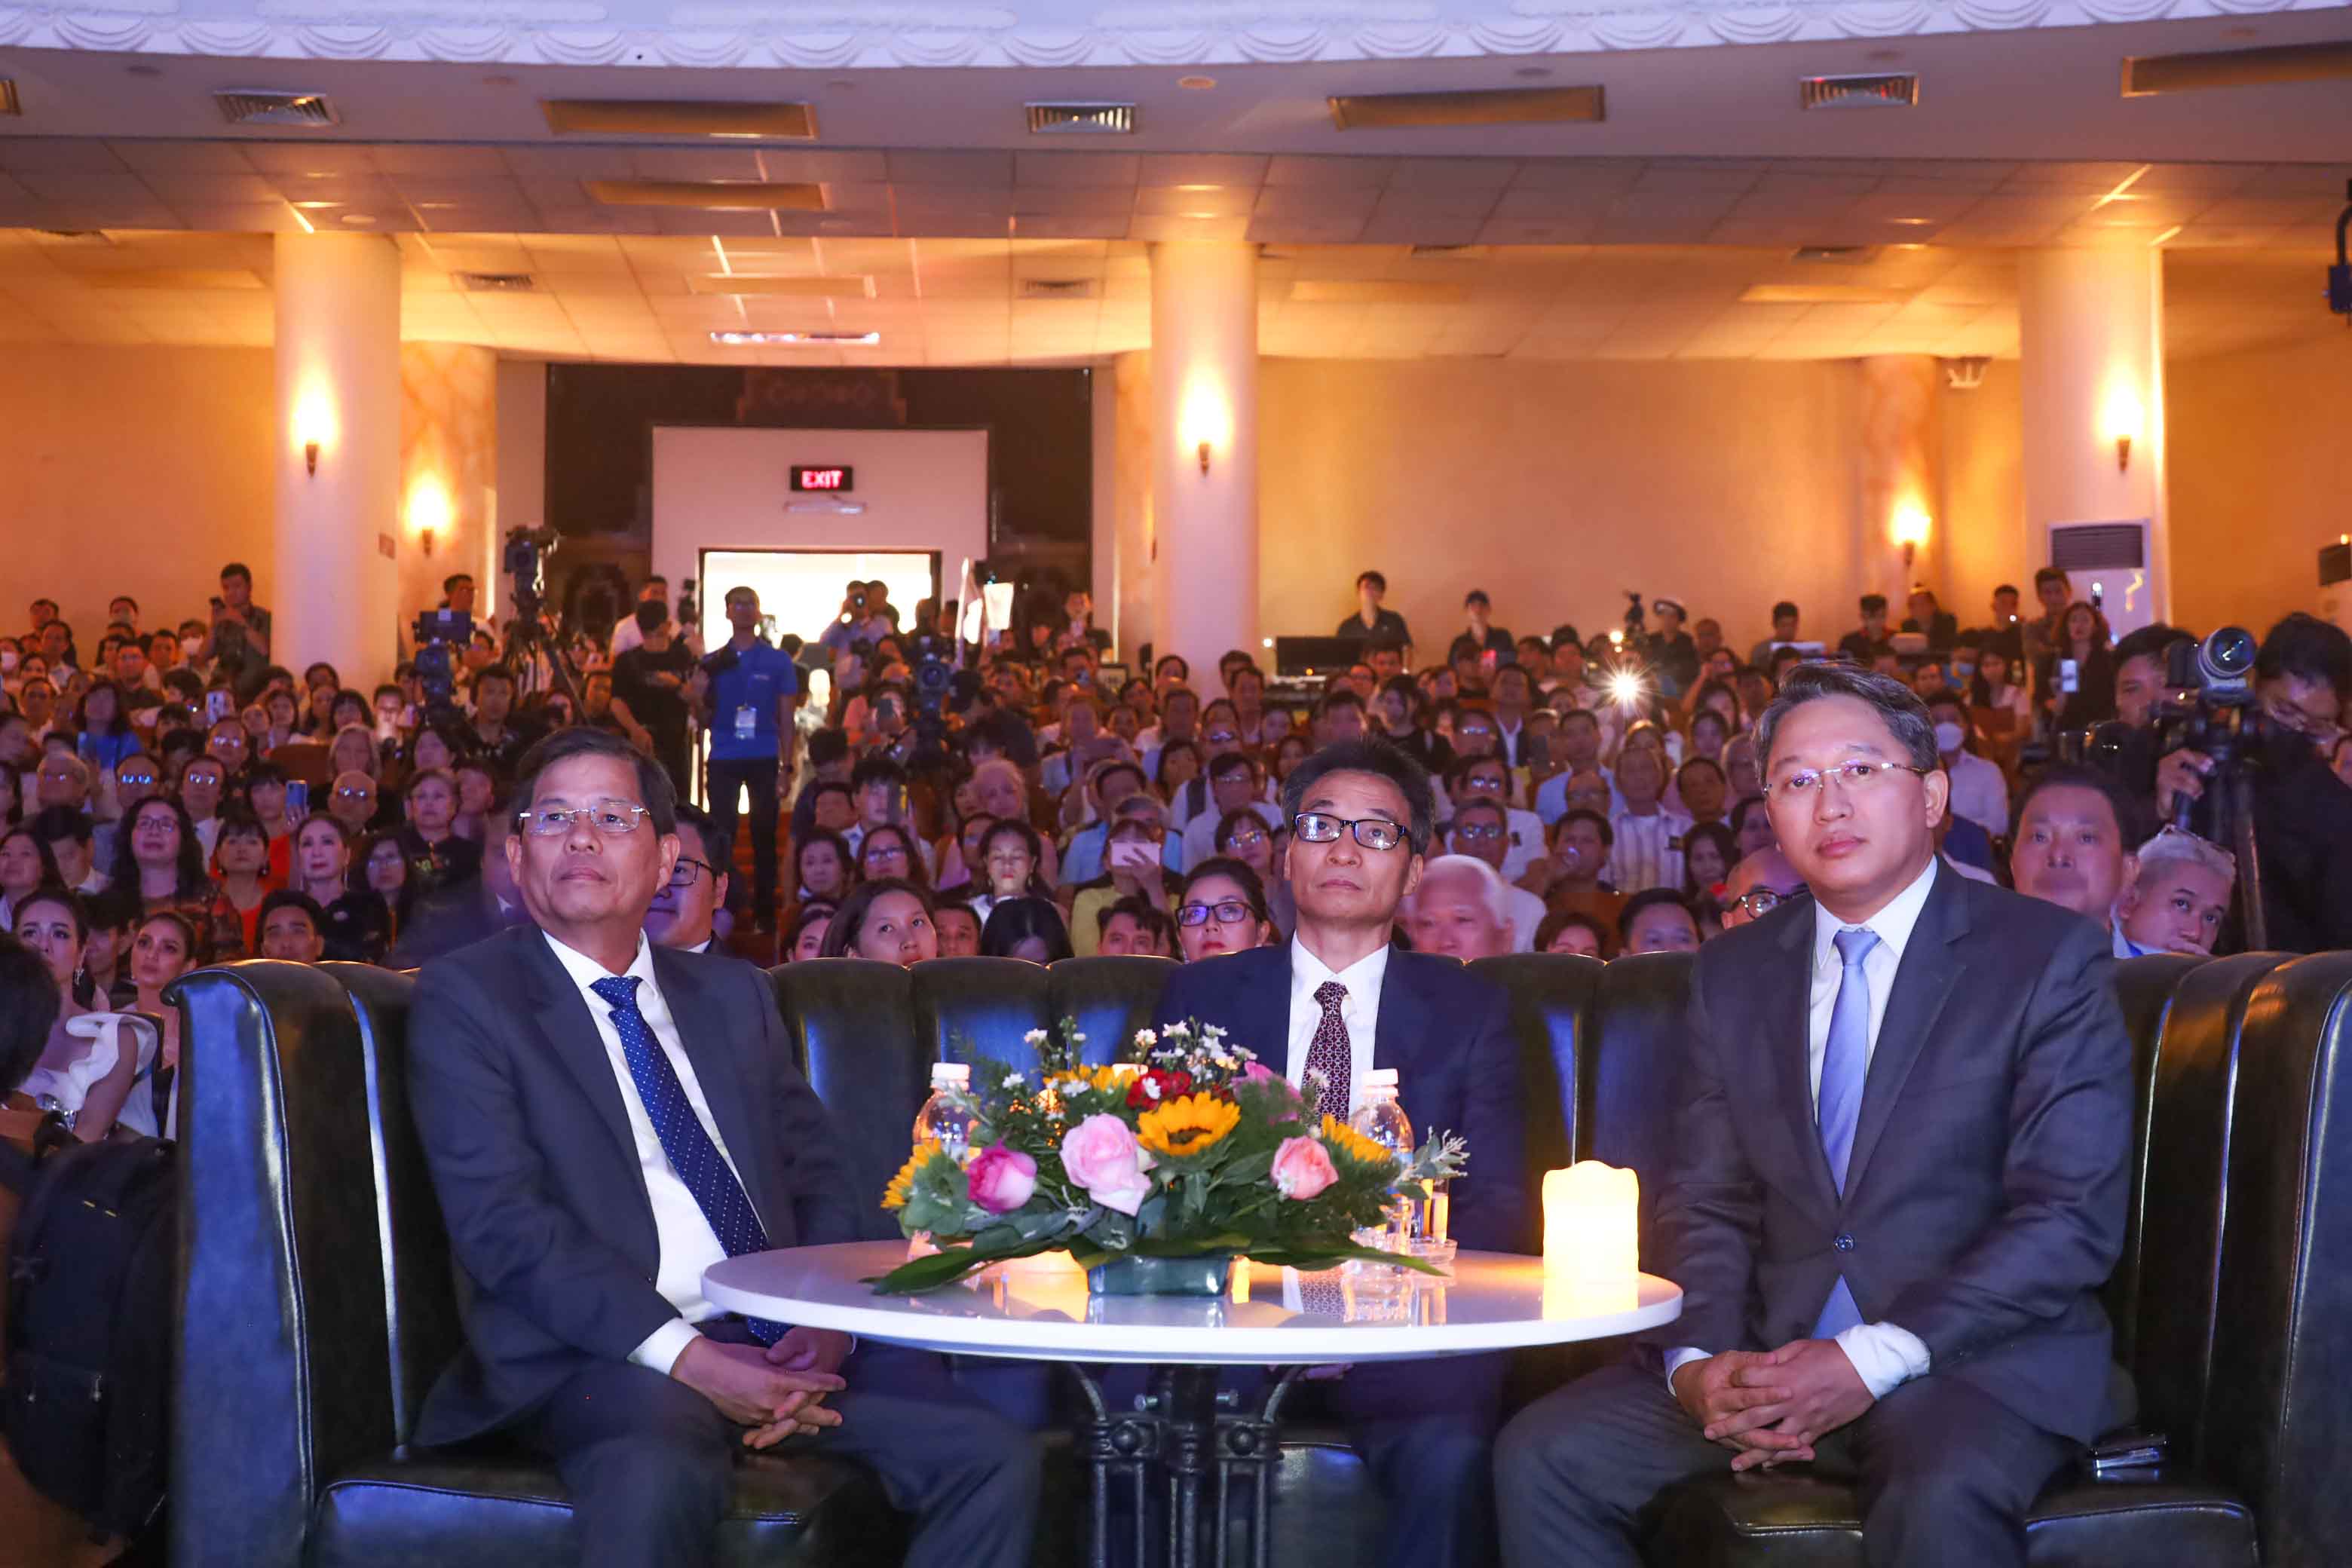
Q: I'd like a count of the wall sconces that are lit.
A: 5